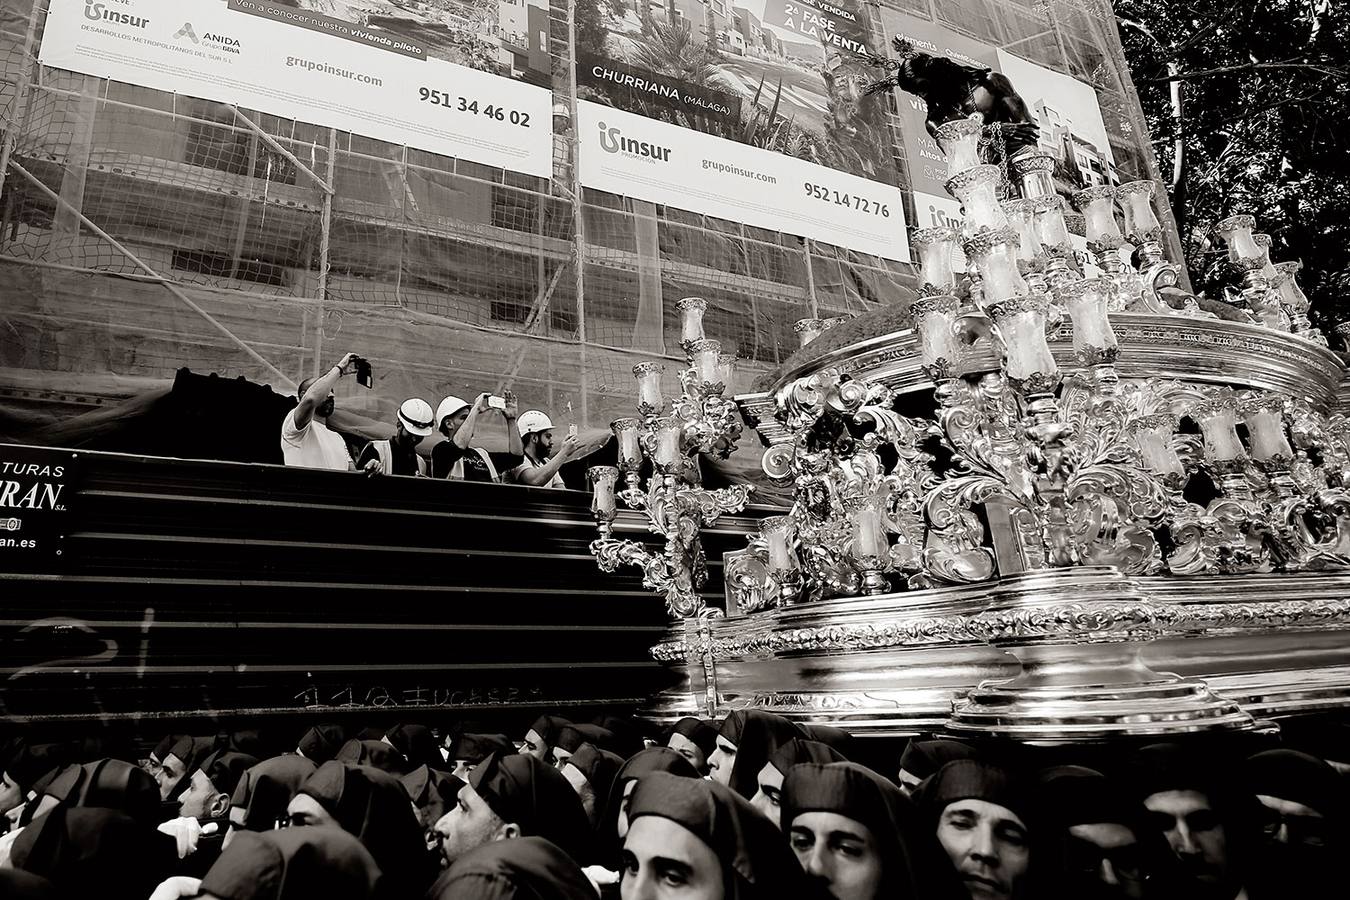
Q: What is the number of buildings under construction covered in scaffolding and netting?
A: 1